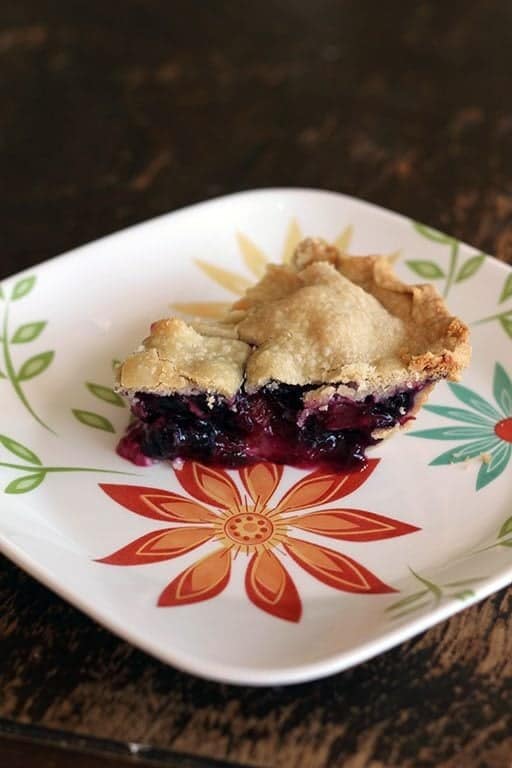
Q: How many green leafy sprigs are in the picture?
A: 7